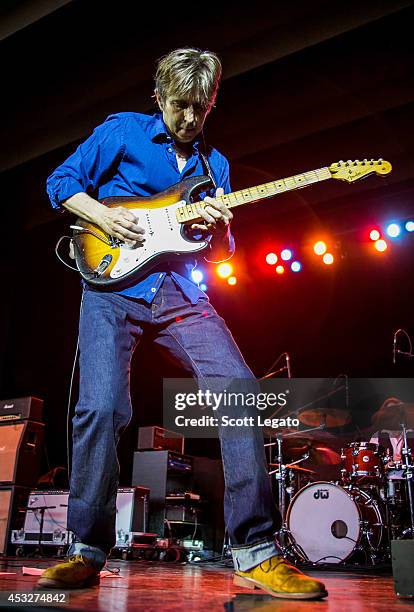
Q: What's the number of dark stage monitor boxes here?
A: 1